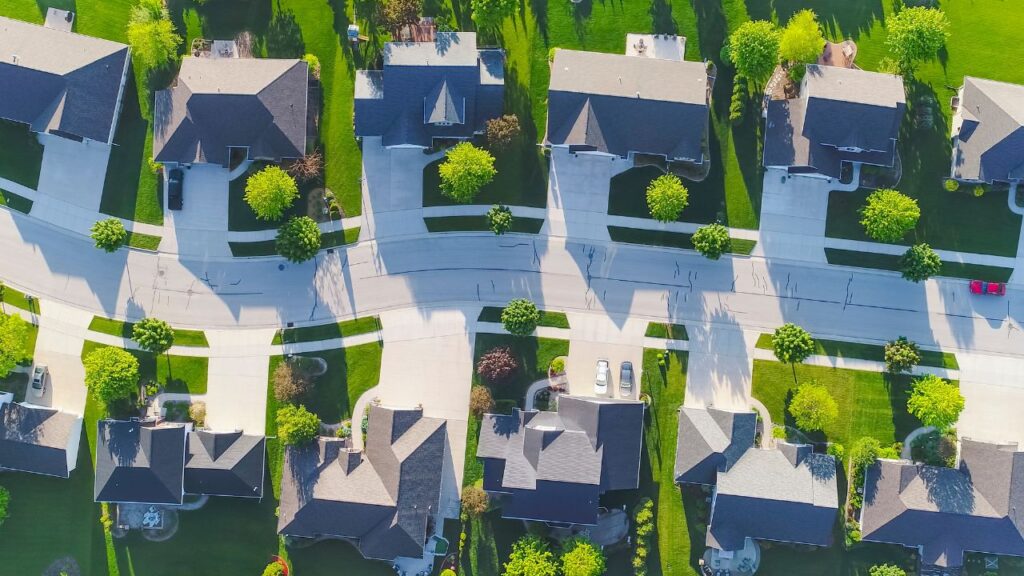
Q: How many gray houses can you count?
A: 12